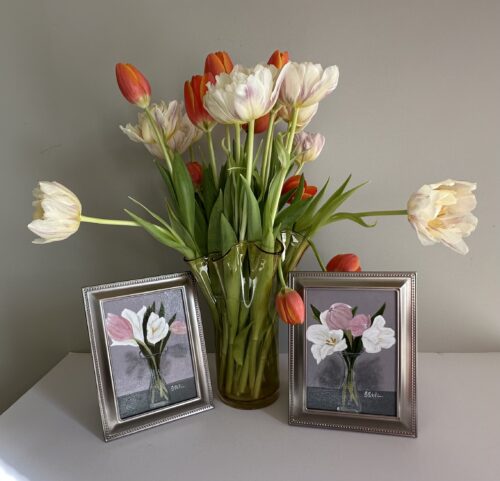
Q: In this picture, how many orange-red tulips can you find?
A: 9